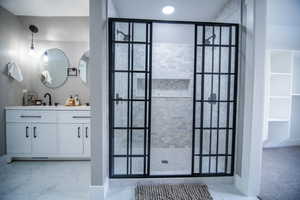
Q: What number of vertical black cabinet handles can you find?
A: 4